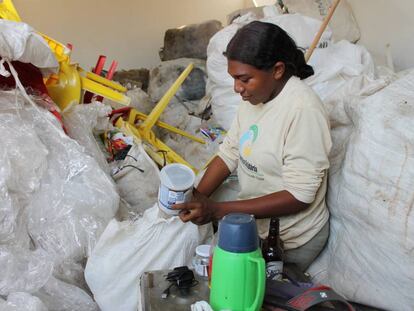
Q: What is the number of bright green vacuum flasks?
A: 1